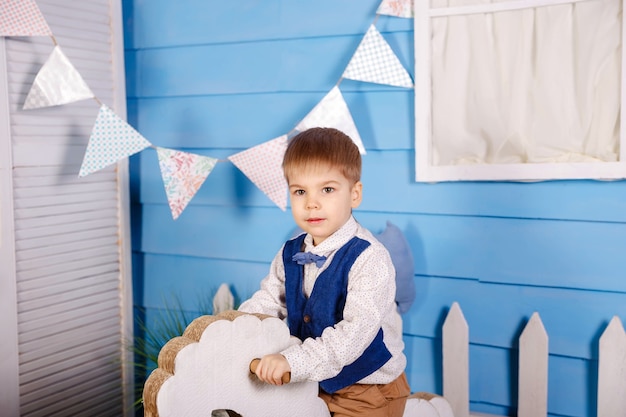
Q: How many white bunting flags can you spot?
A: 2